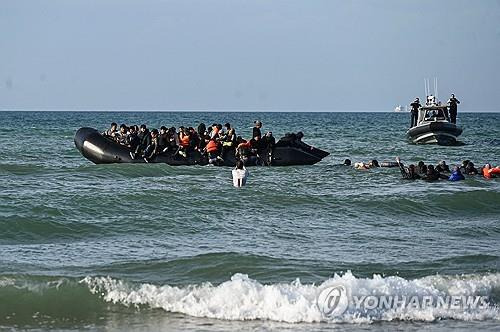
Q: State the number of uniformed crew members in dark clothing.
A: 2